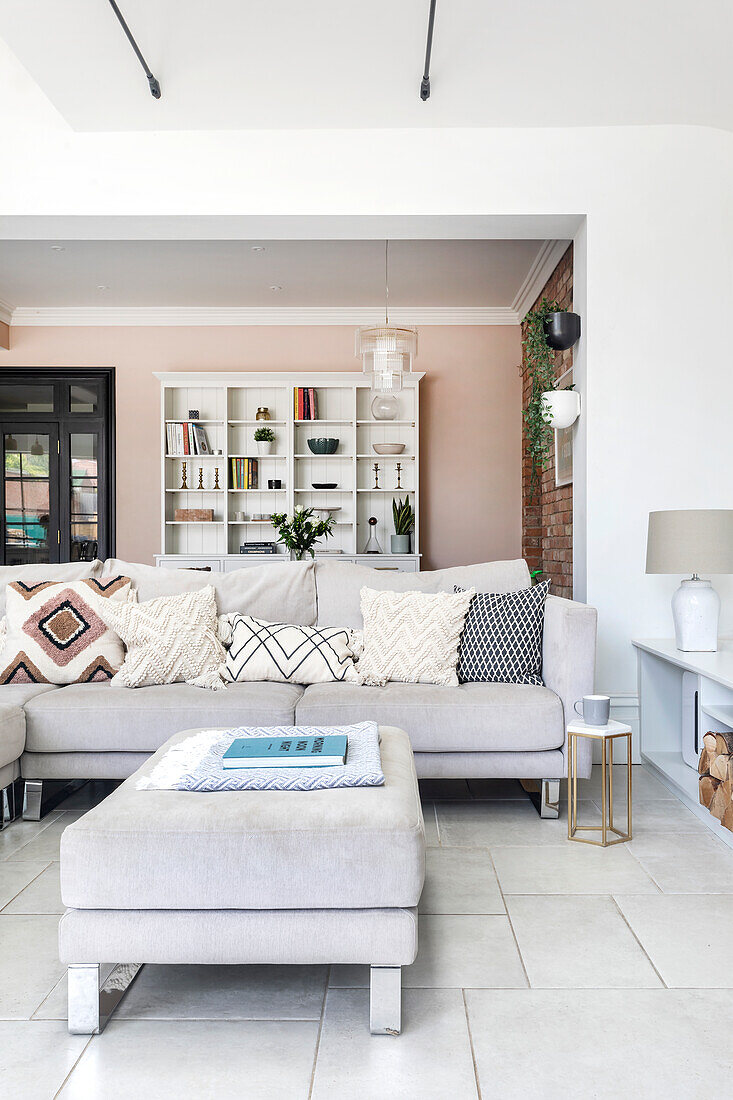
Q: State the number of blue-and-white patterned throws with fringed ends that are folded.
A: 1